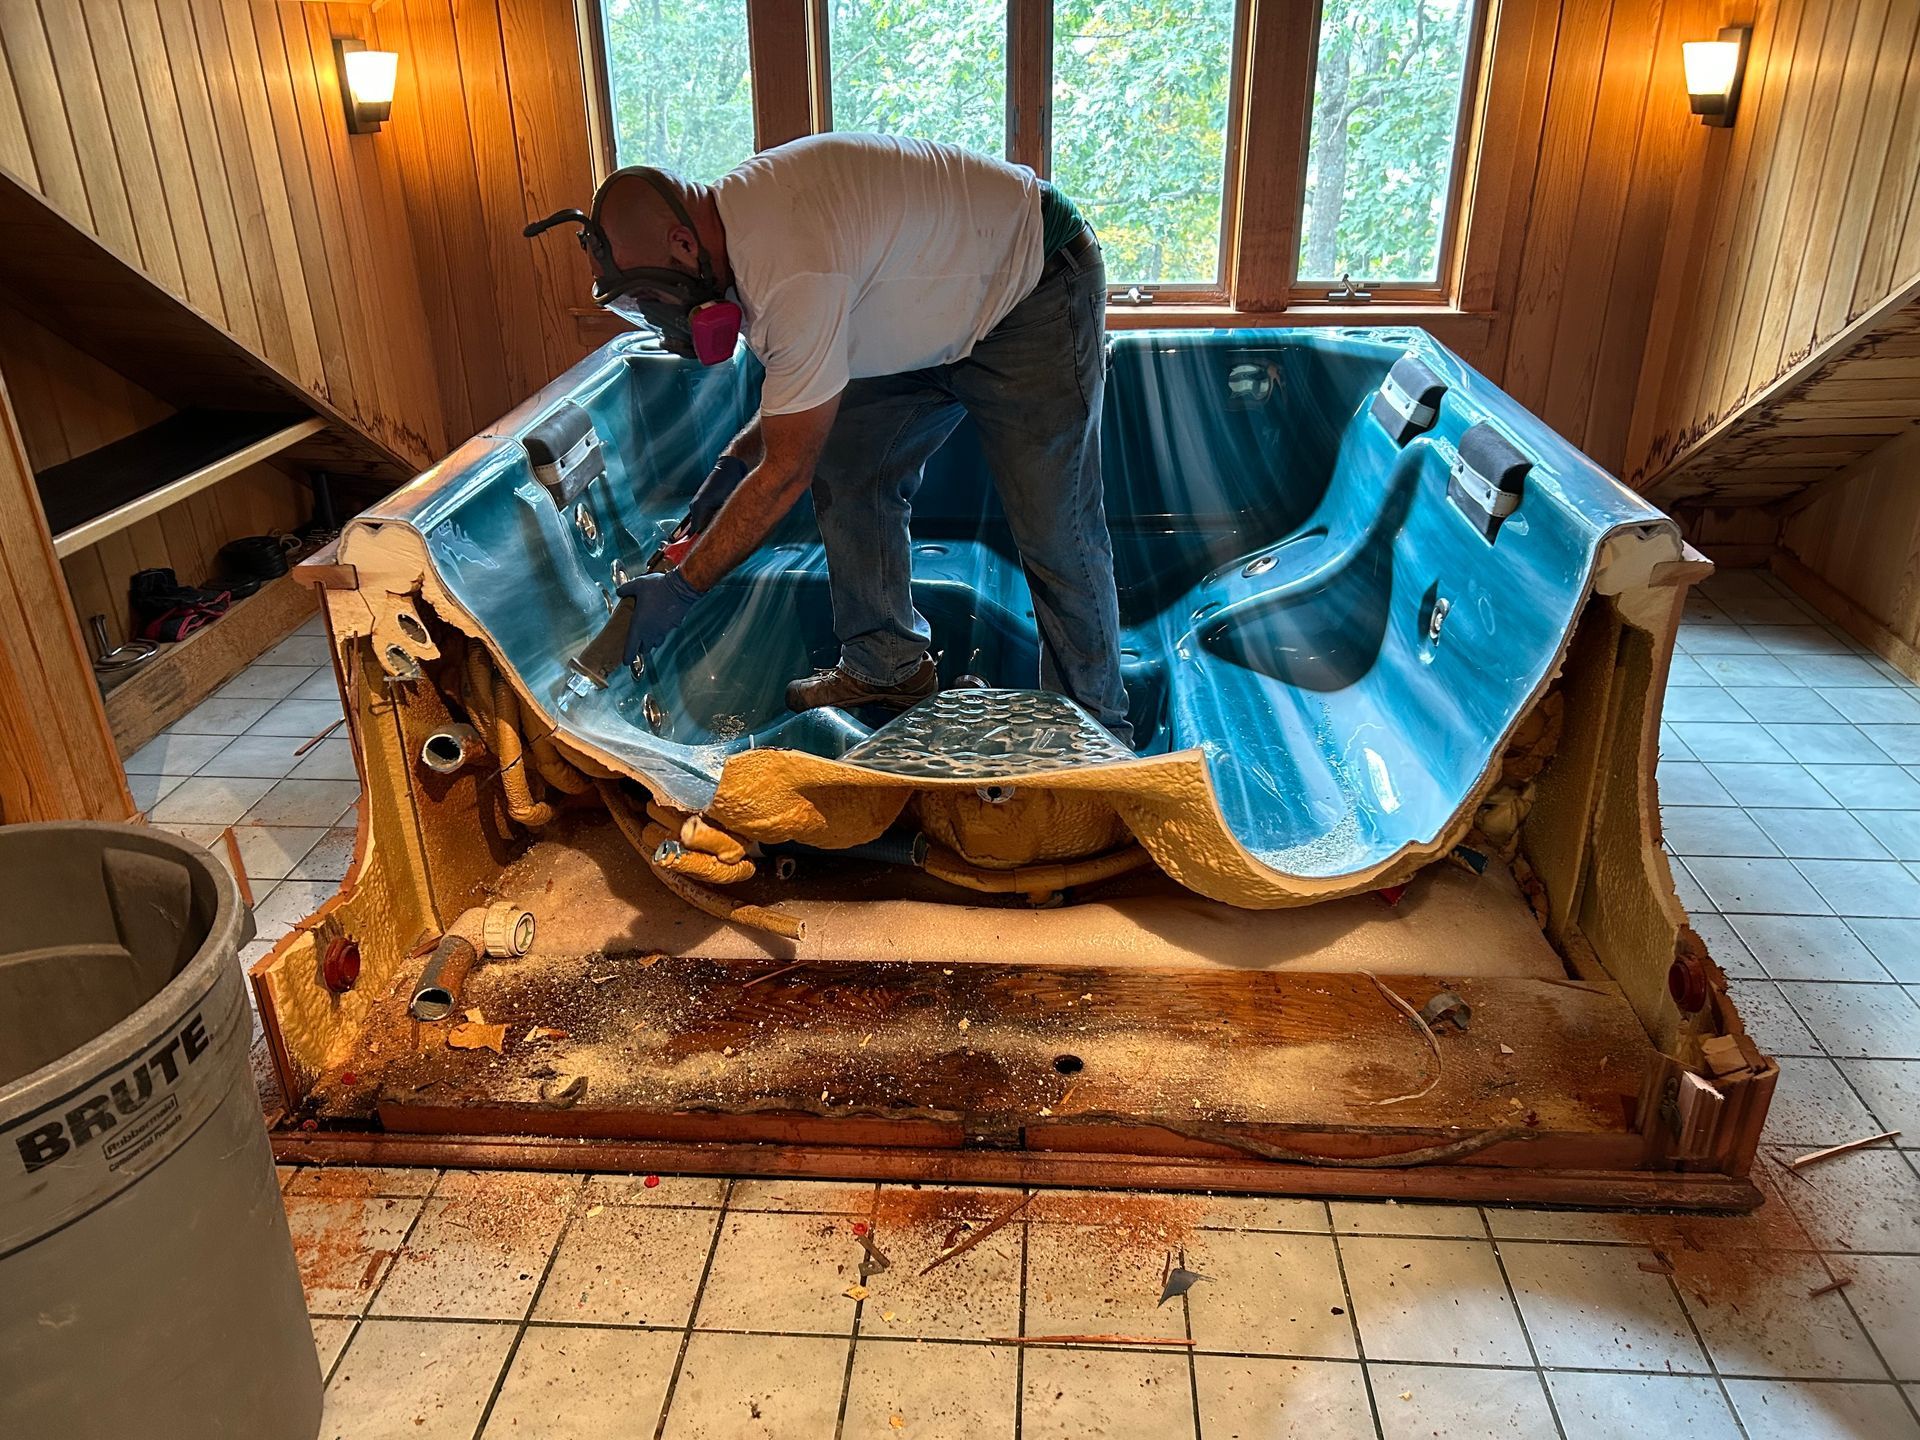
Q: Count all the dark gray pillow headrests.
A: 3